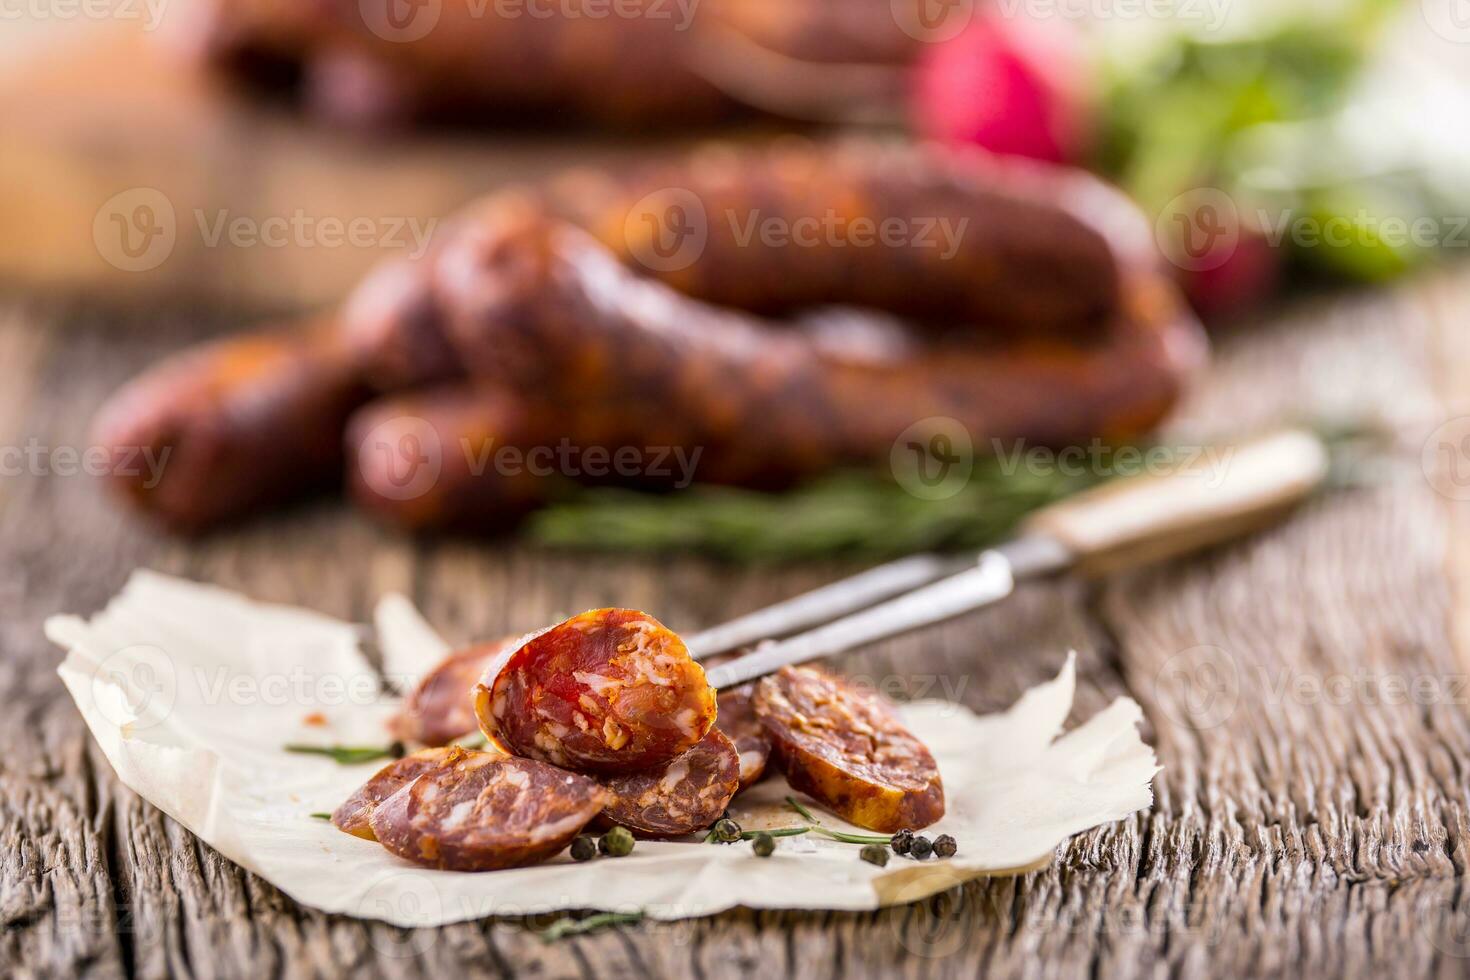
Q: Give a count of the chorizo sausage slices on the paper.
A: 7